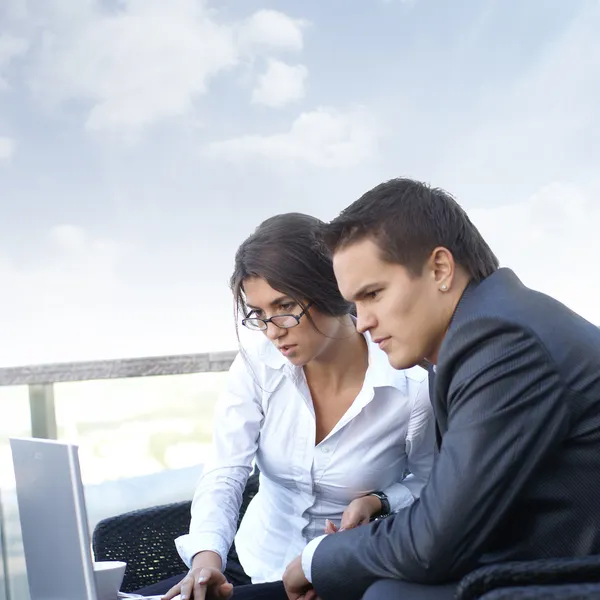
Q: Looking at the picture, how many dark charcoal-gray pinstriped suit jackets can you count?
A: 1